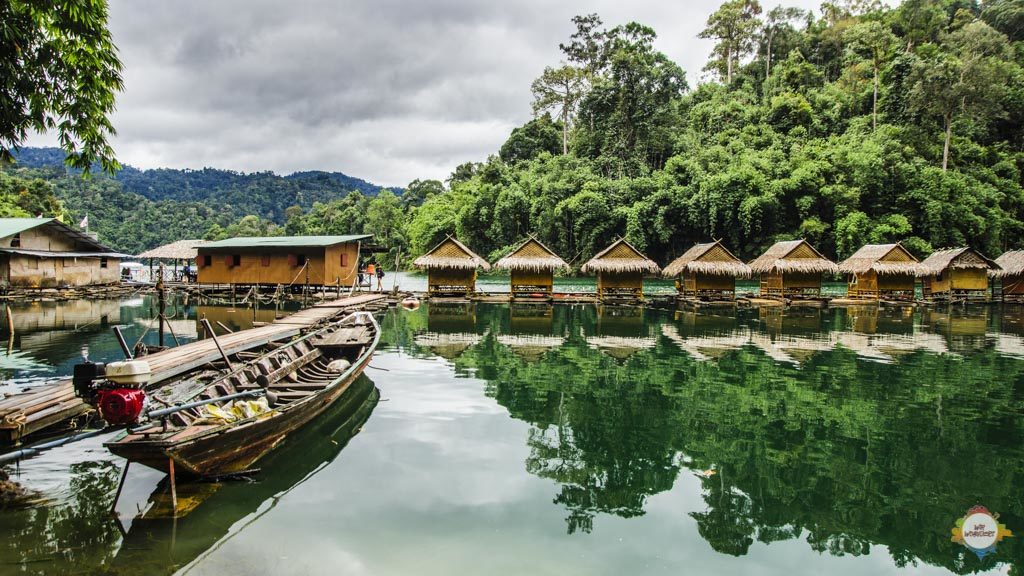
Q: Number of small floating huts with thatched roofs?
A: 8